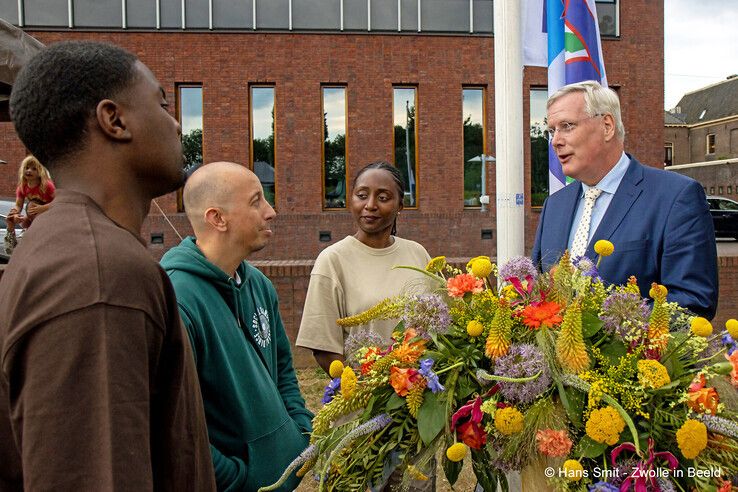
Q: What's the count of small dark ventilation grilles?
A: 3